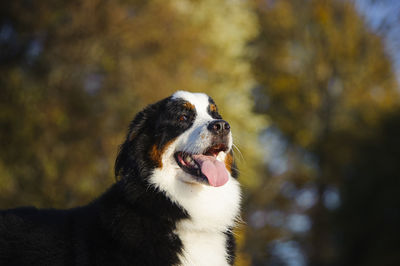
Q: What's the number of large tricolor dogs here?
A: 1